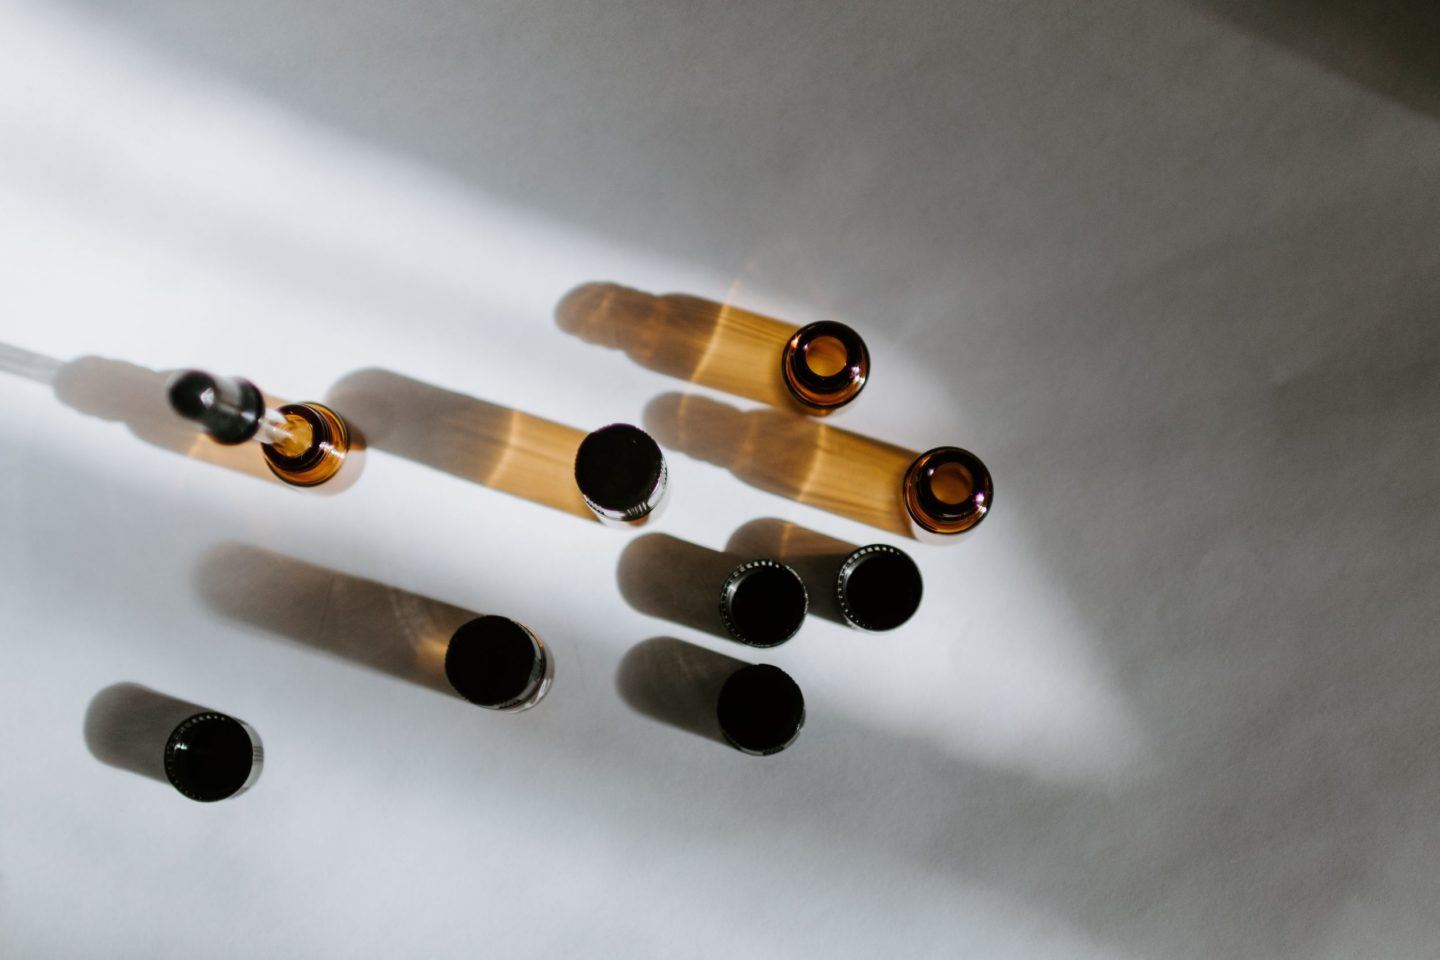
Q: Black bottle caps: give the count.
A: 6